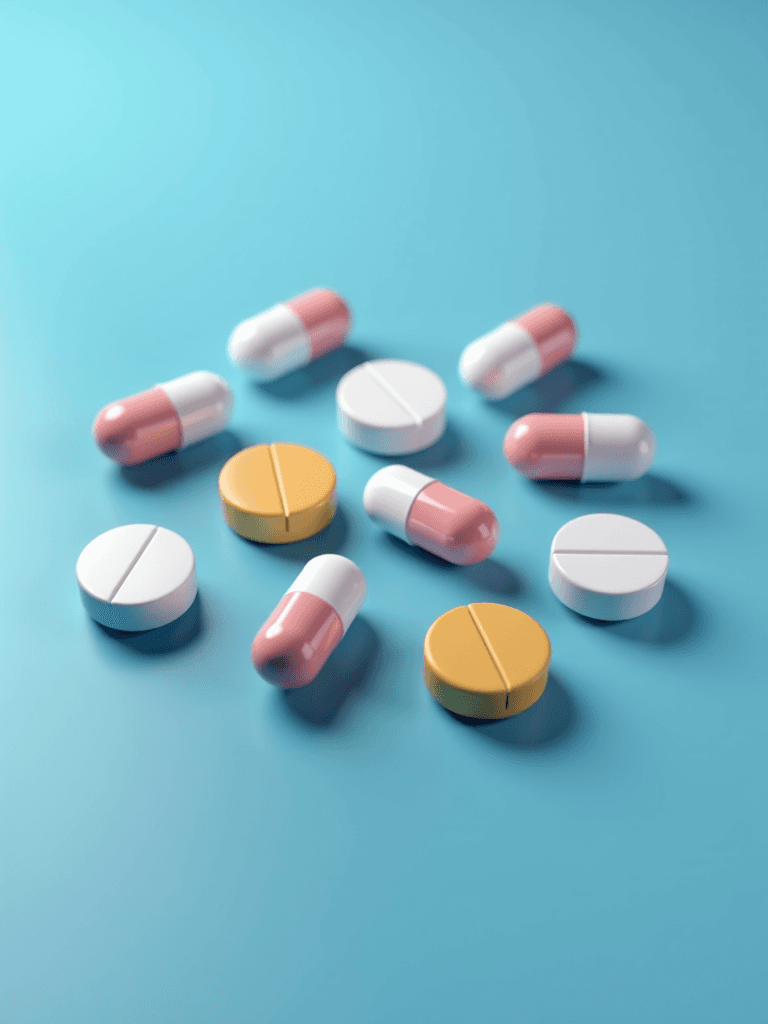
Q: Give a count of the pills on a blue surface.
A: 11